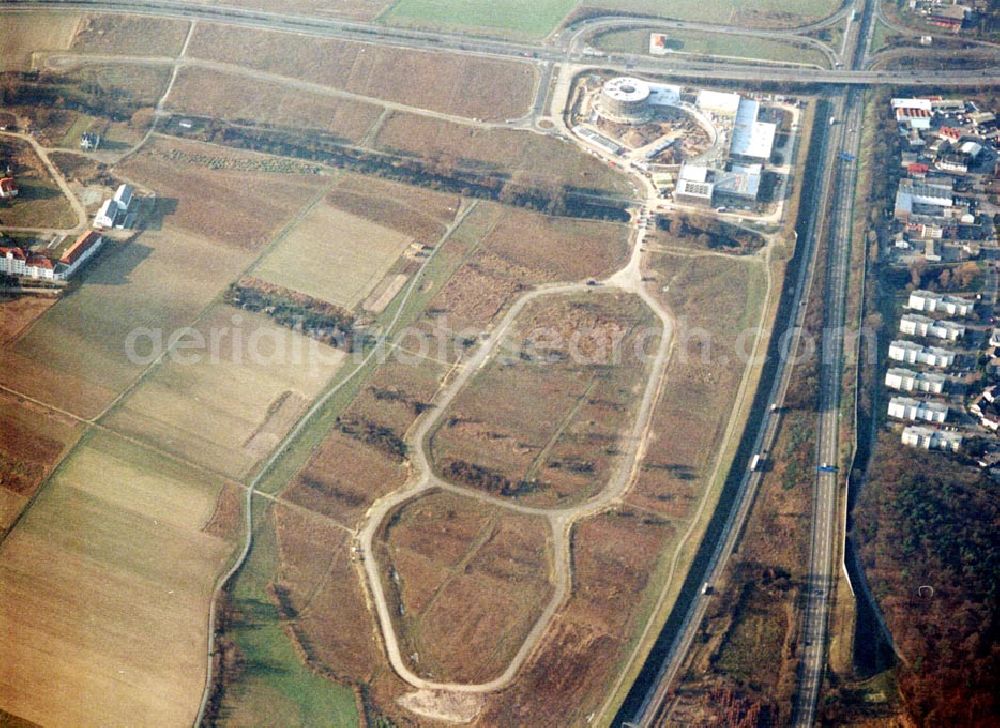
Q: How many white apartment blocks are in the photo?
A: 6